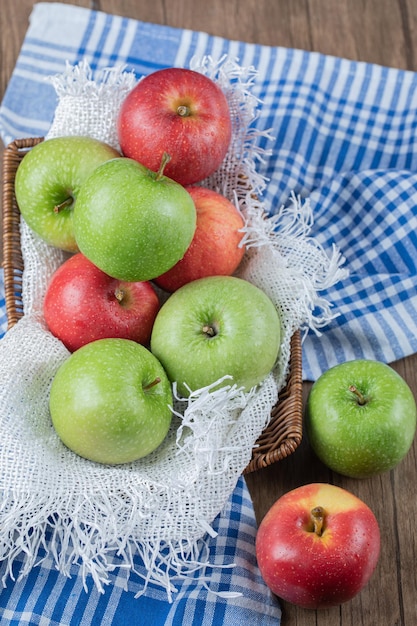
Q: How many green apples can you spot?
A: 5